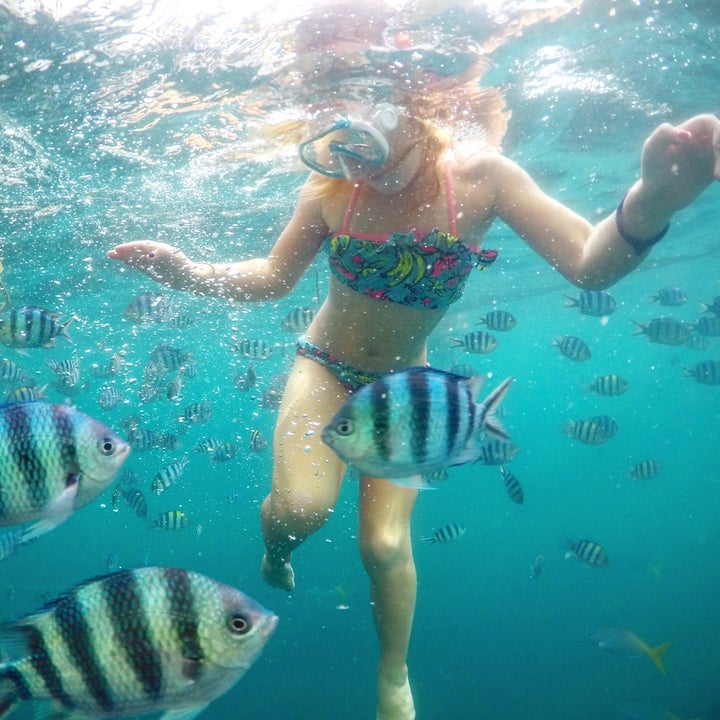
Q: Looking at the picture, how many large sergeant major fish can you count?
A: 3